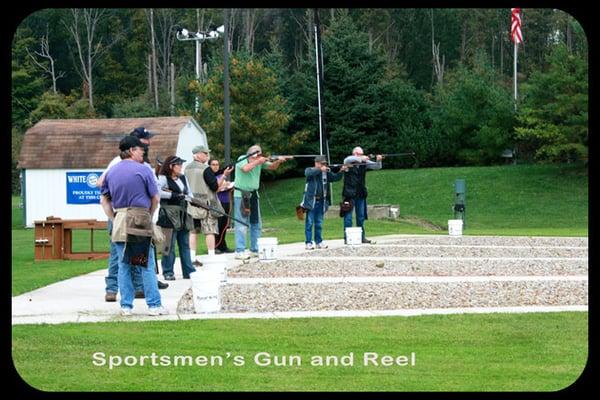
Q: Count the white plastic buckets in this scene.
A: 5